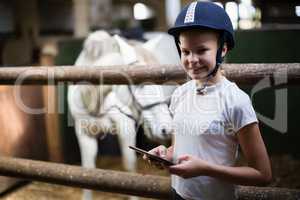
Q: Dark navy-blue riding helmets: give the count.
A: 1